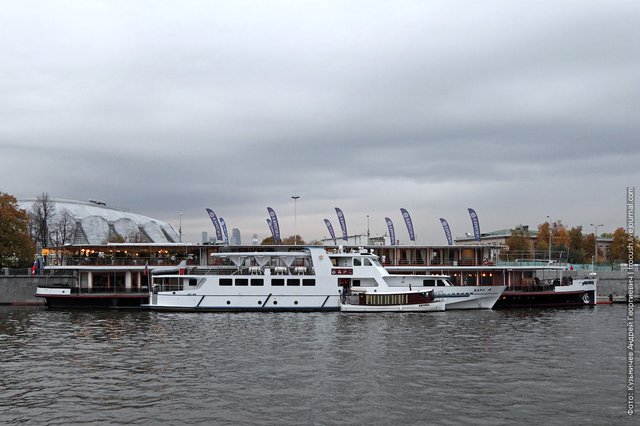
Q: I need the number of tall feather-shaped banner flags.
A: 10